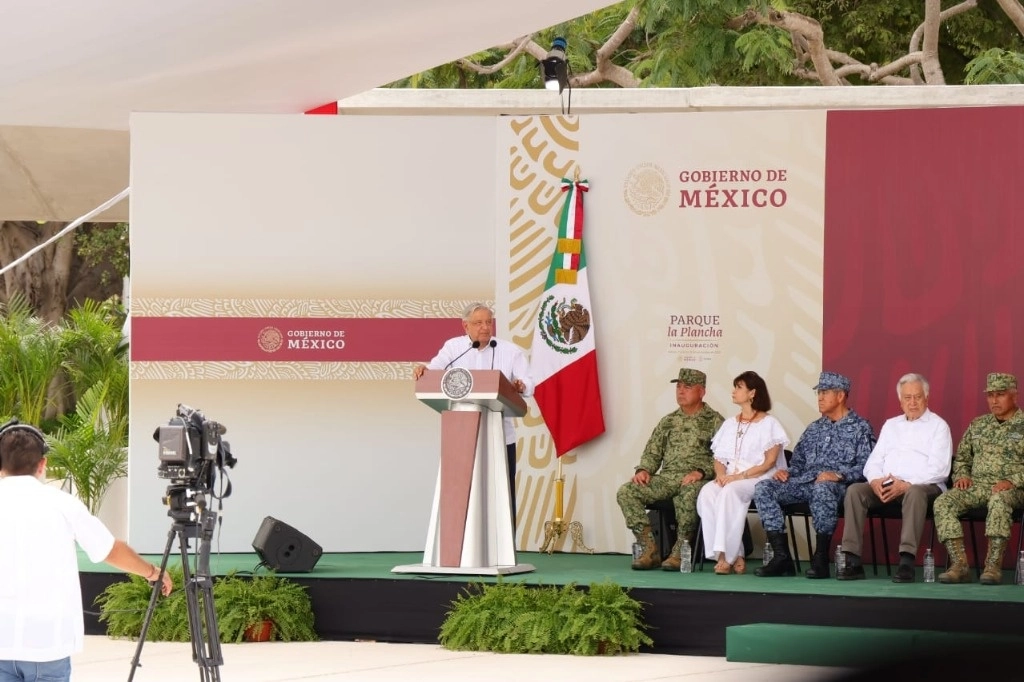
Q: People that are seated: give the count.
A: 5